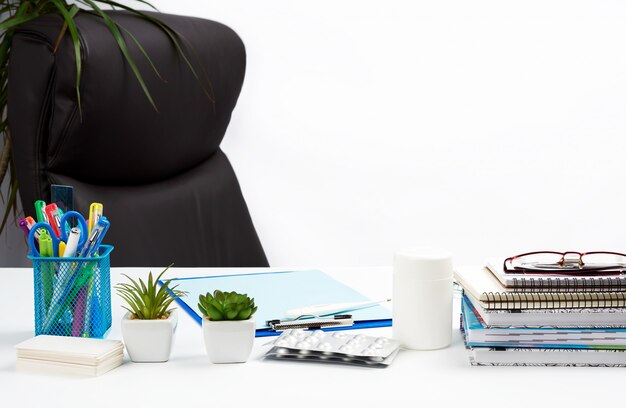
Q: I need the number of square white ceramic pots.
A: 2